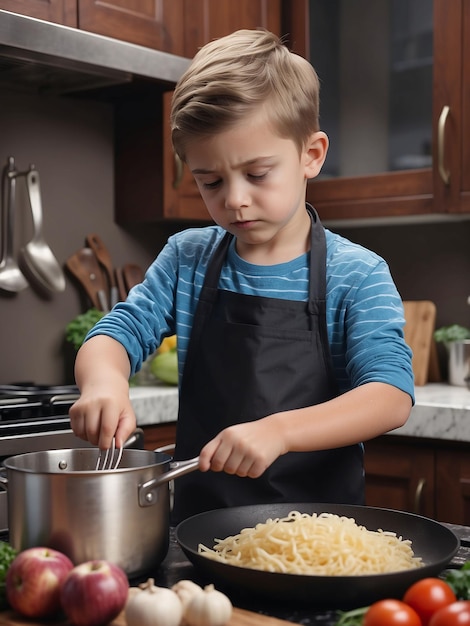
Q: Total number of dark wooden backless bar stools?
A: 0